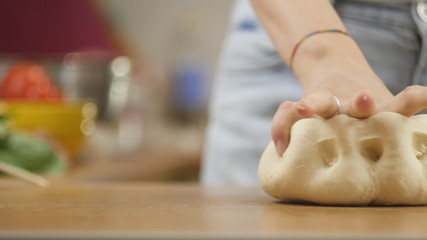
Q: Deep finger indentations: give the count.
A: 3